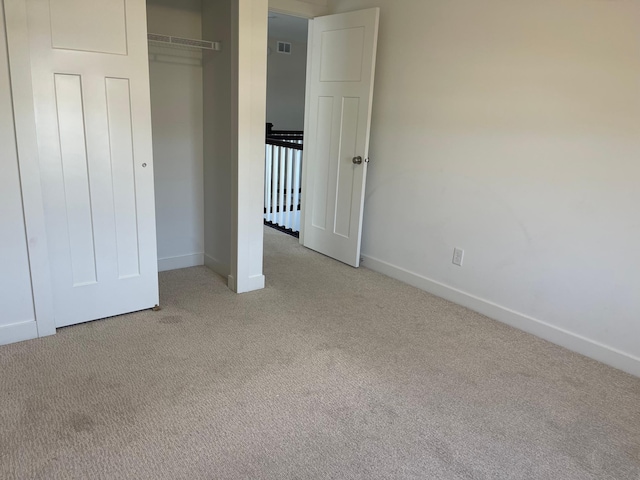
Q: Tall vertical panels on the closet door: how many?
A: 2